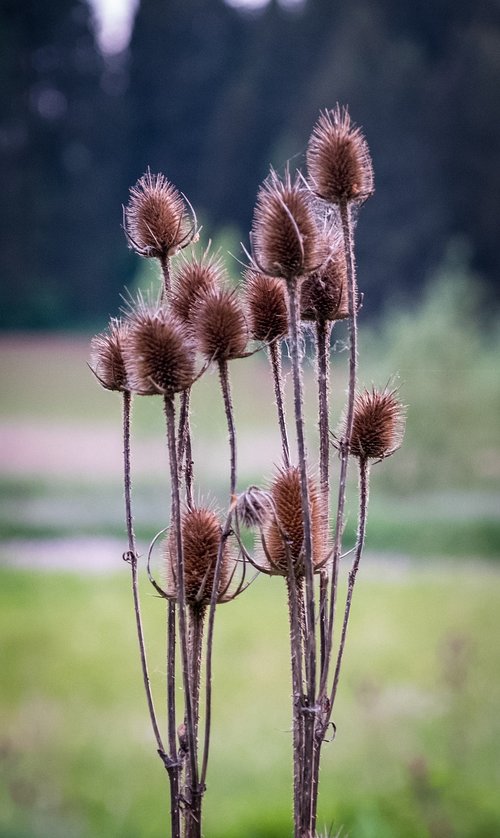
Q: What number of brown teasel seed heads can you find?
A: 12